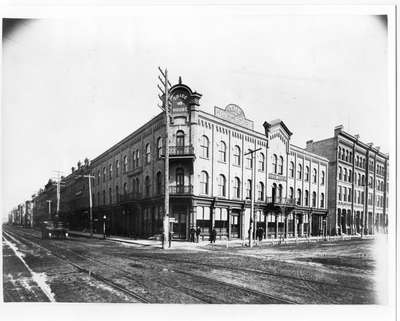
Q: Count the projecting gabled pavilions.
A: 1